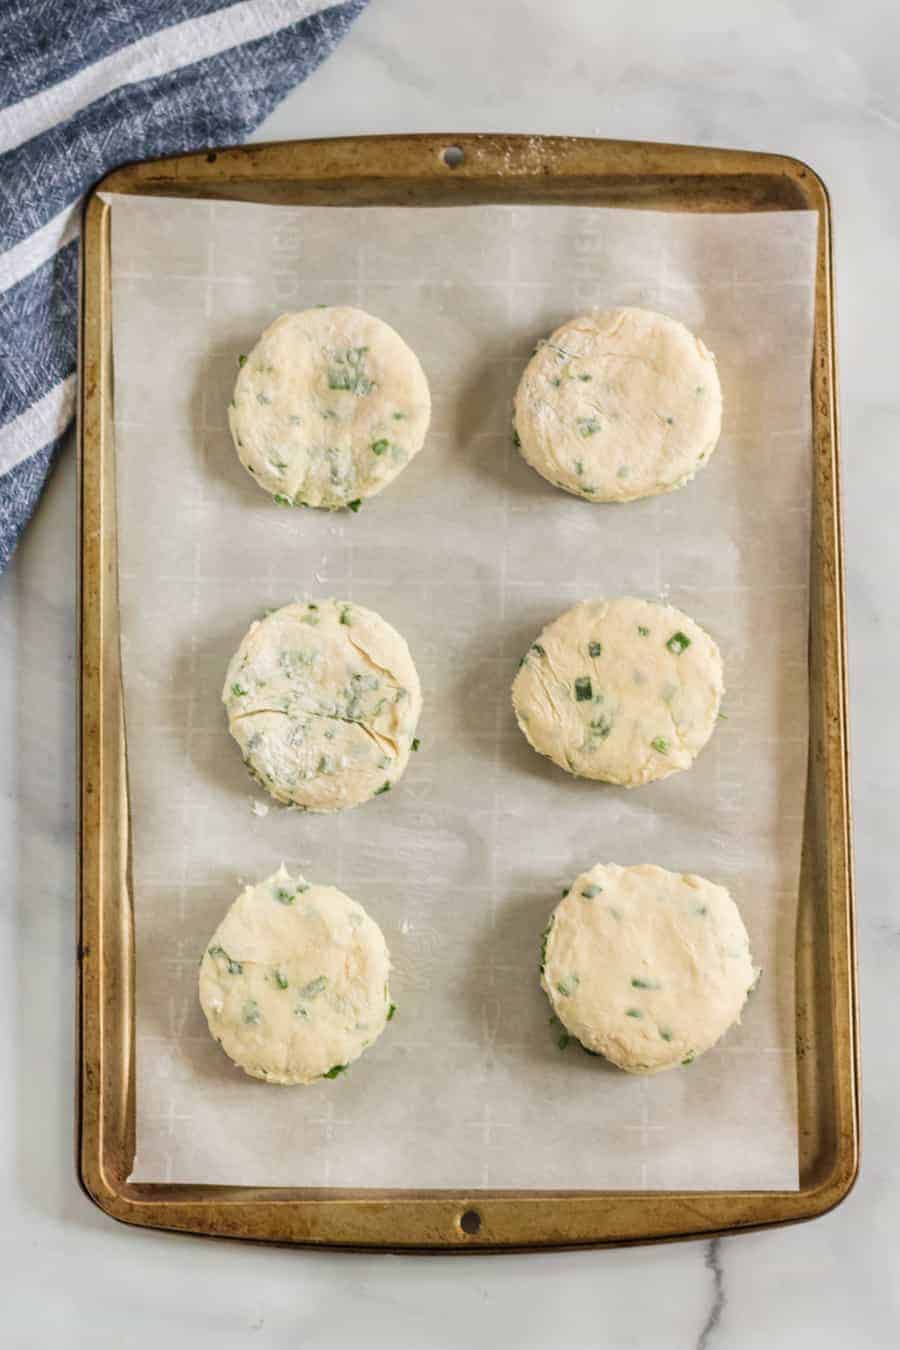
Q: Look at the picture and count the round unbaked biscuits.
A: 6